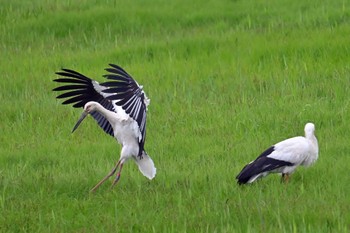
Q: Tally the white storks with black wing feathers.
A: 2